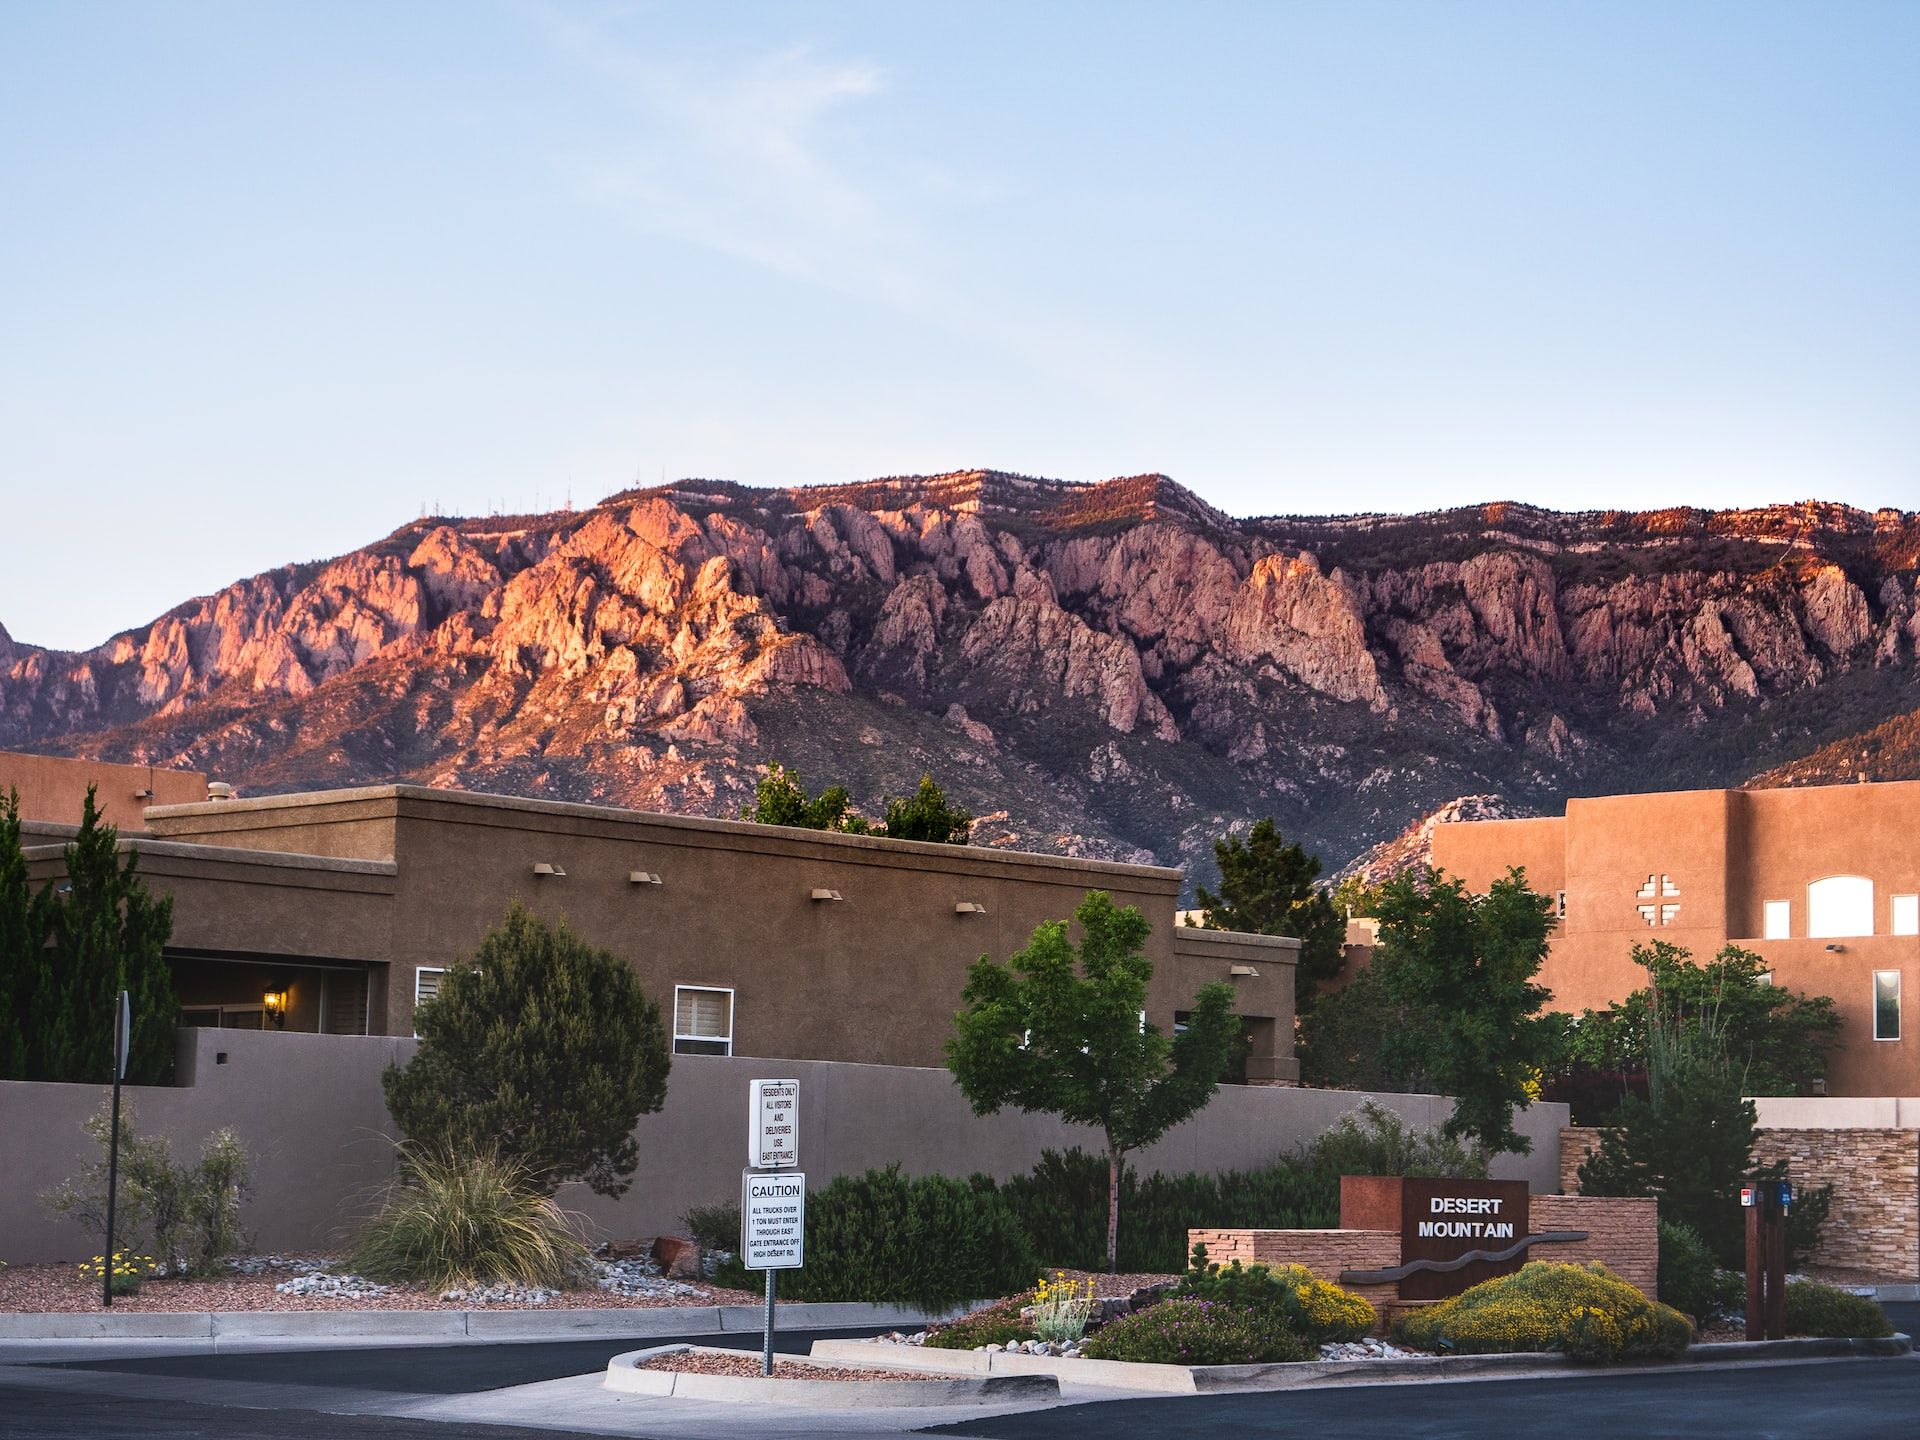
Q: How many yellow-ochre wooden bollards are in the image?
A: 0